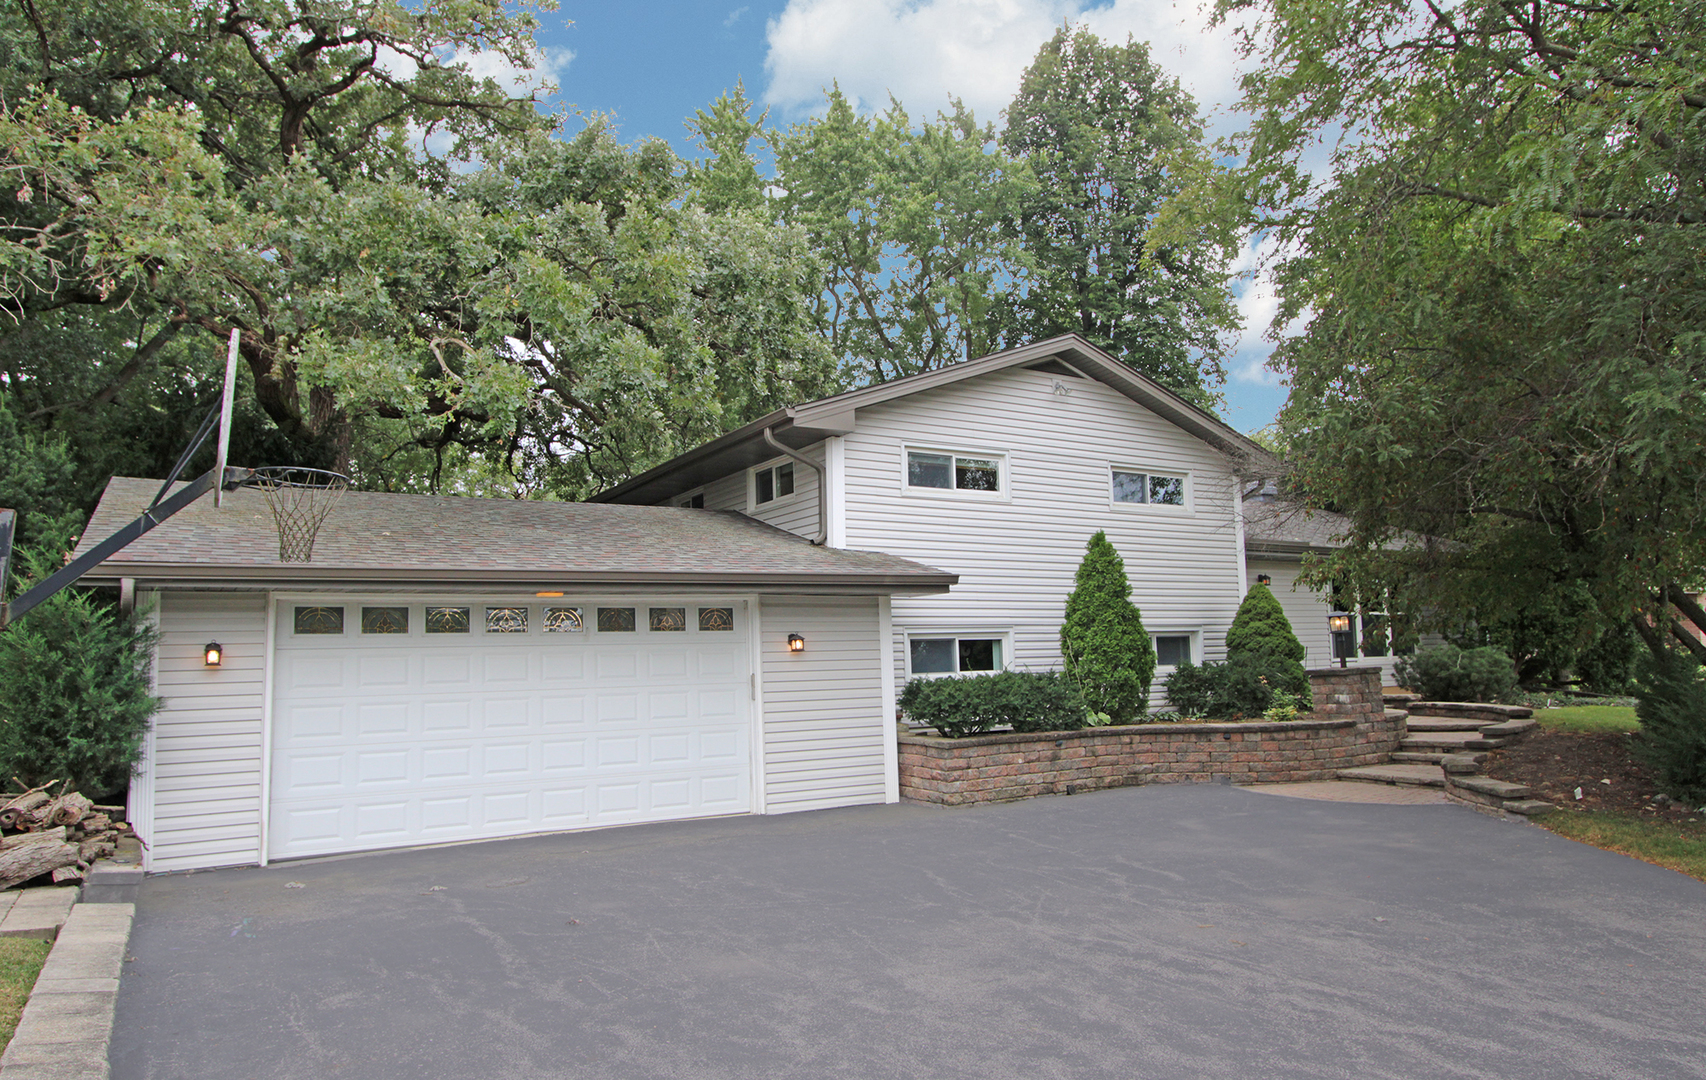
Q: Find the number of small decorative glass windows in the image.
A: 8